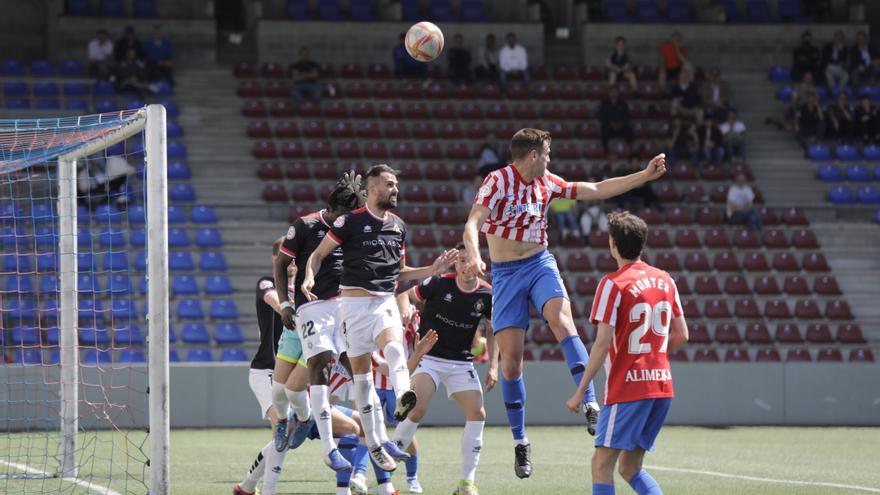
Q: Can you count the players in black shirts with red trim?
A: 4